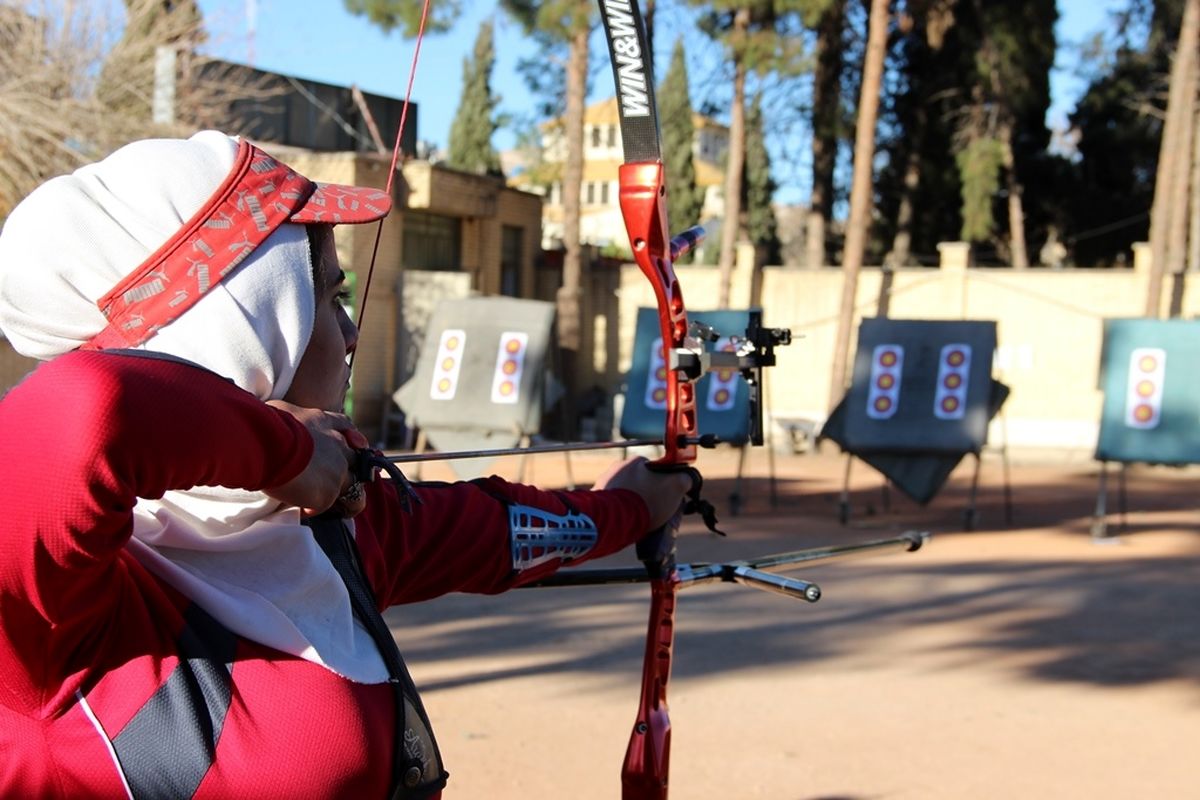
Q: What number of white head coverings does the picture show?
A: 1